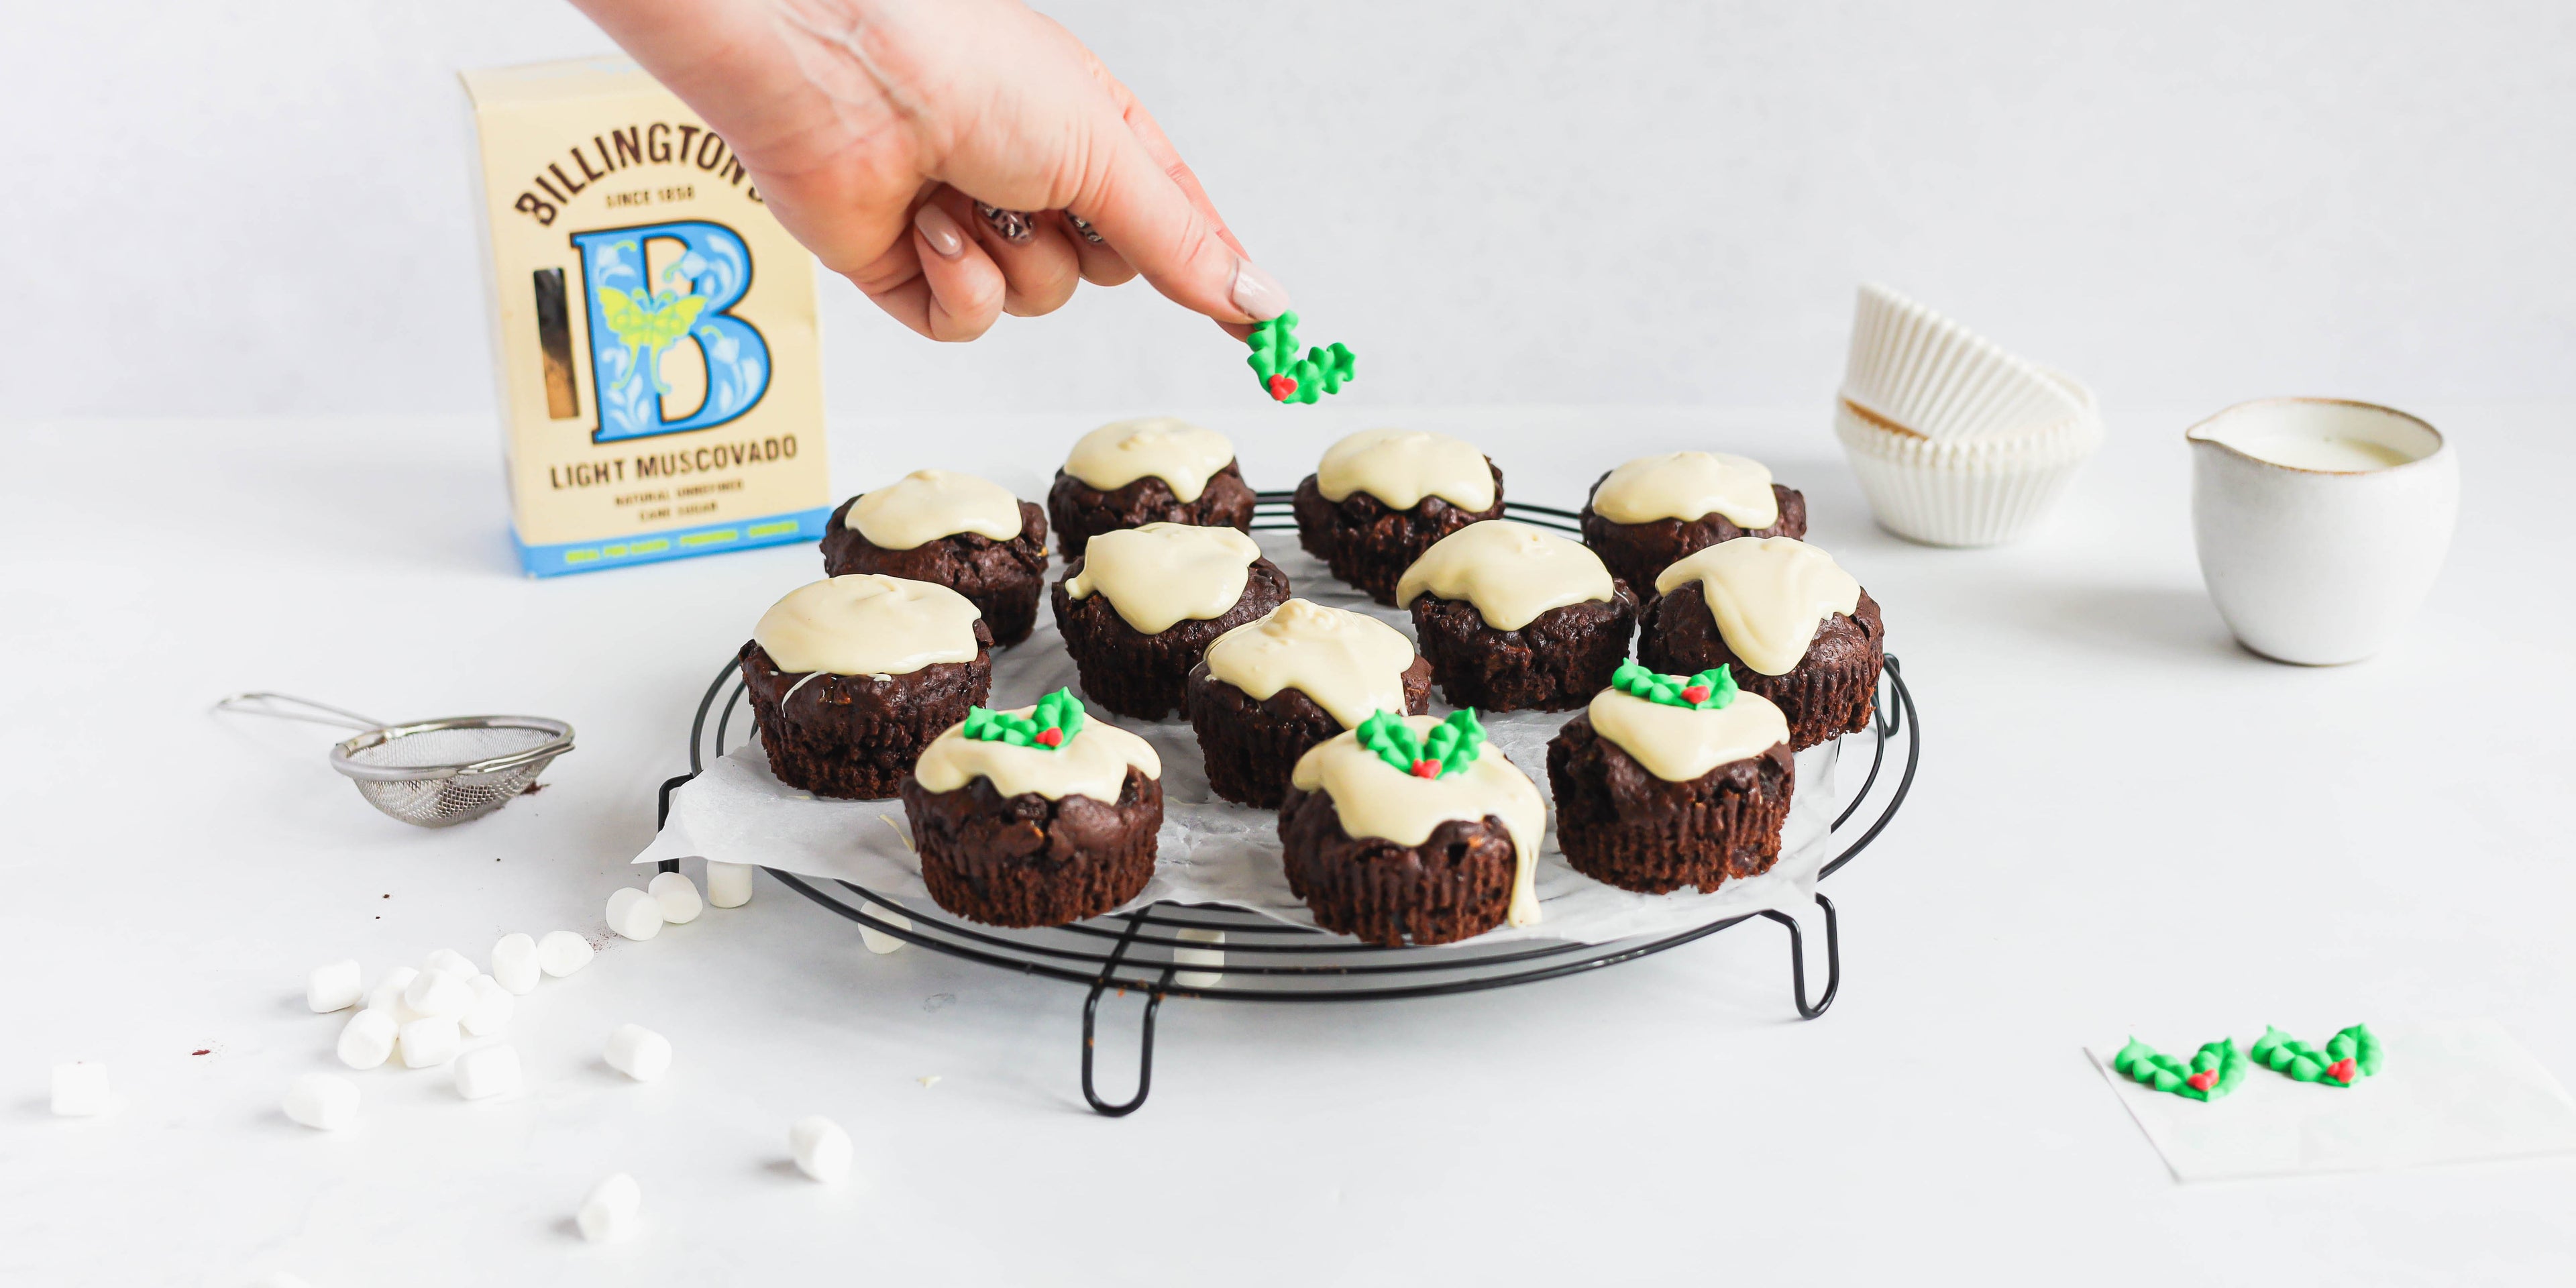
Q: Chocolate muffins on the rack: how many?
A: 12